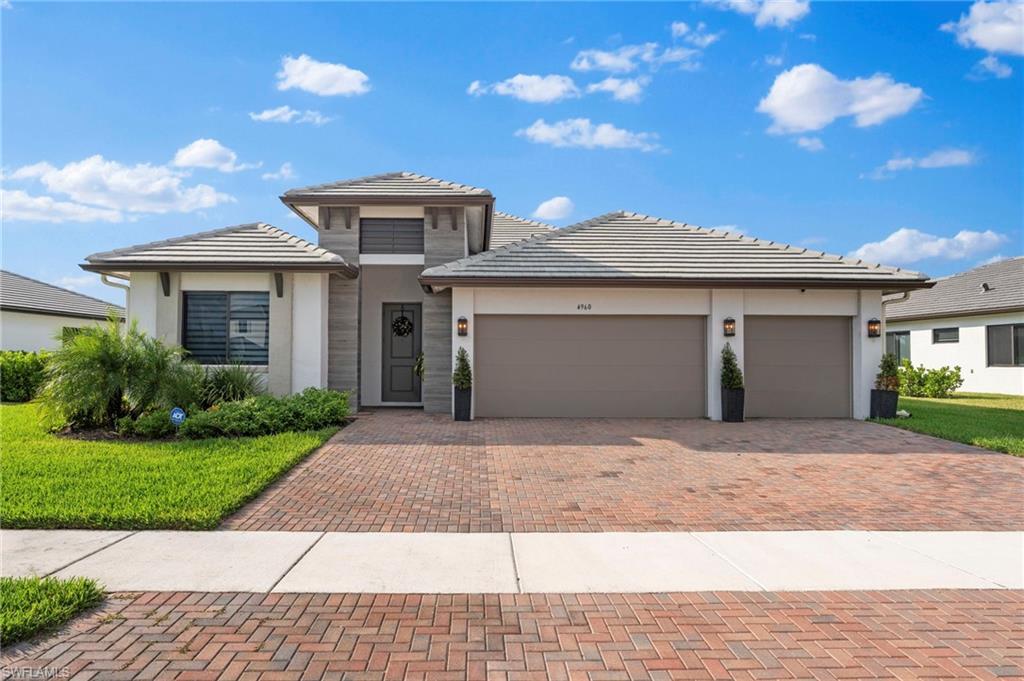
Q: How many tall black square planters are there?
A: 3